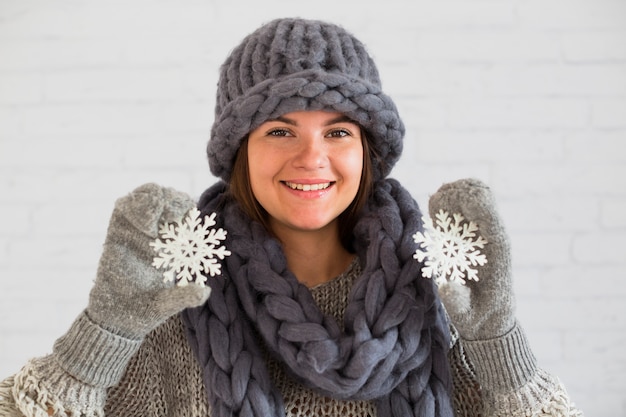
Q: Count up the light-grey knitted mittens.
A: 2